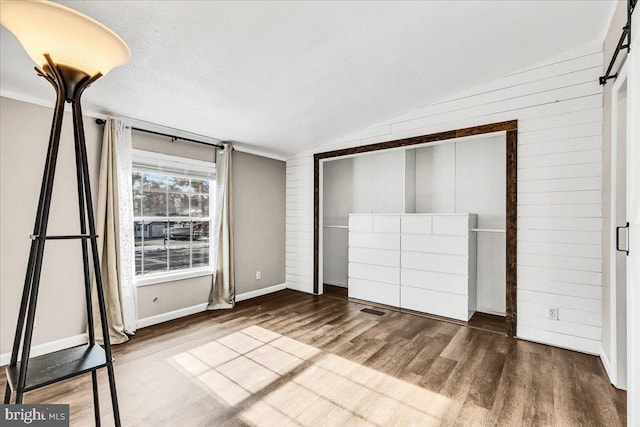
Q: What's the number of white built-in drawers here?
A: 12